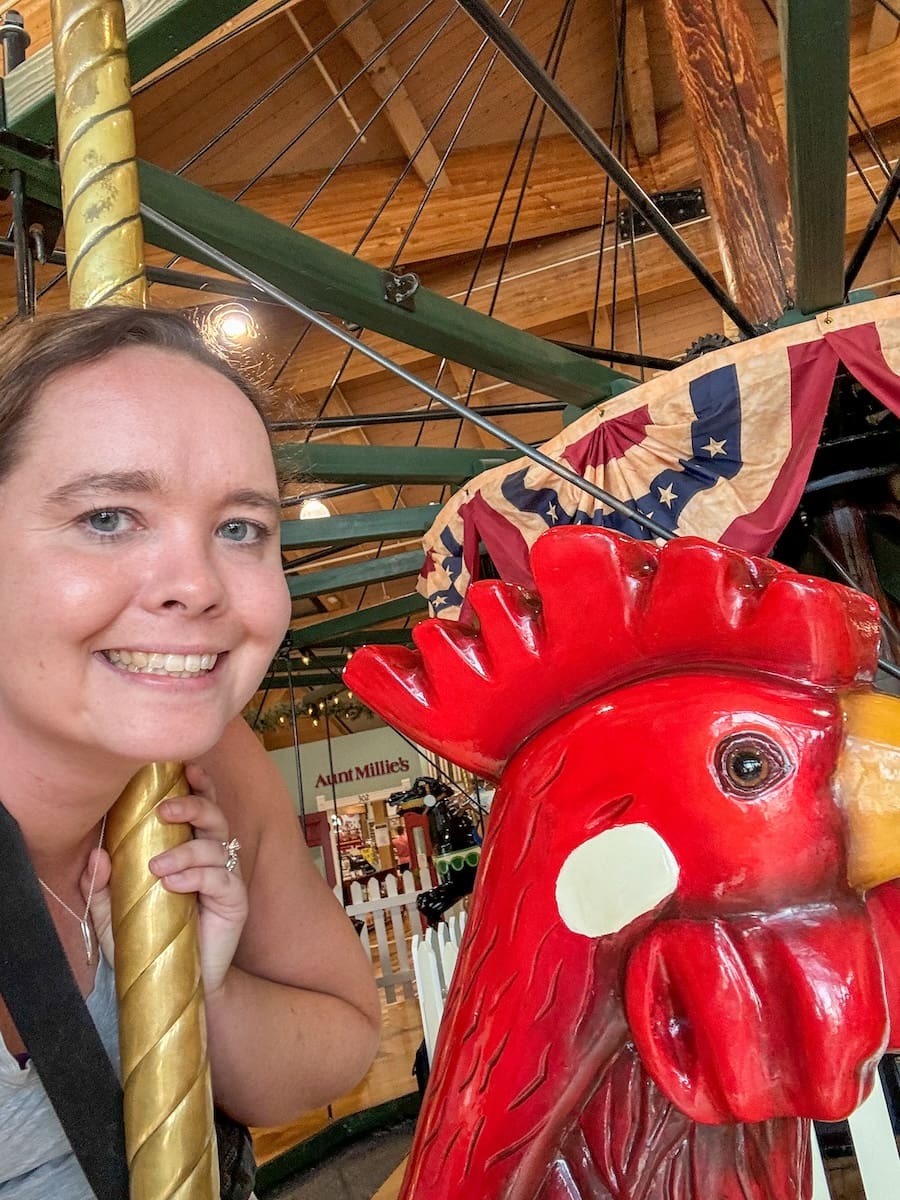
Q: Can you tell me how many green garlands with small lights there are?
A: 1